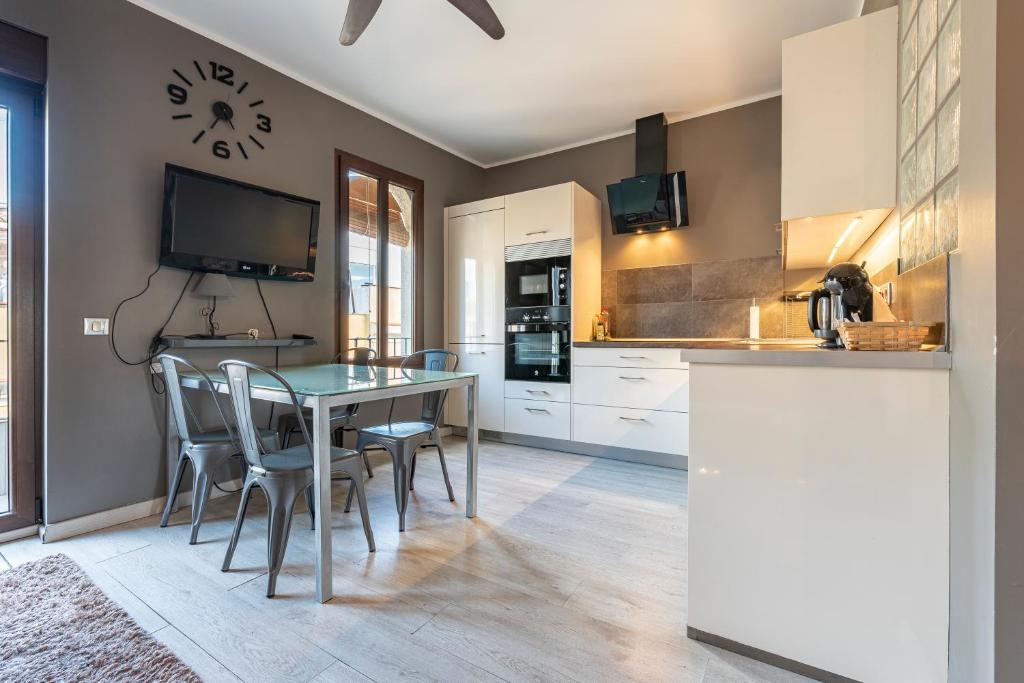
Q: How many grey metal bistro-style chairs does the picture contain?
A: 4